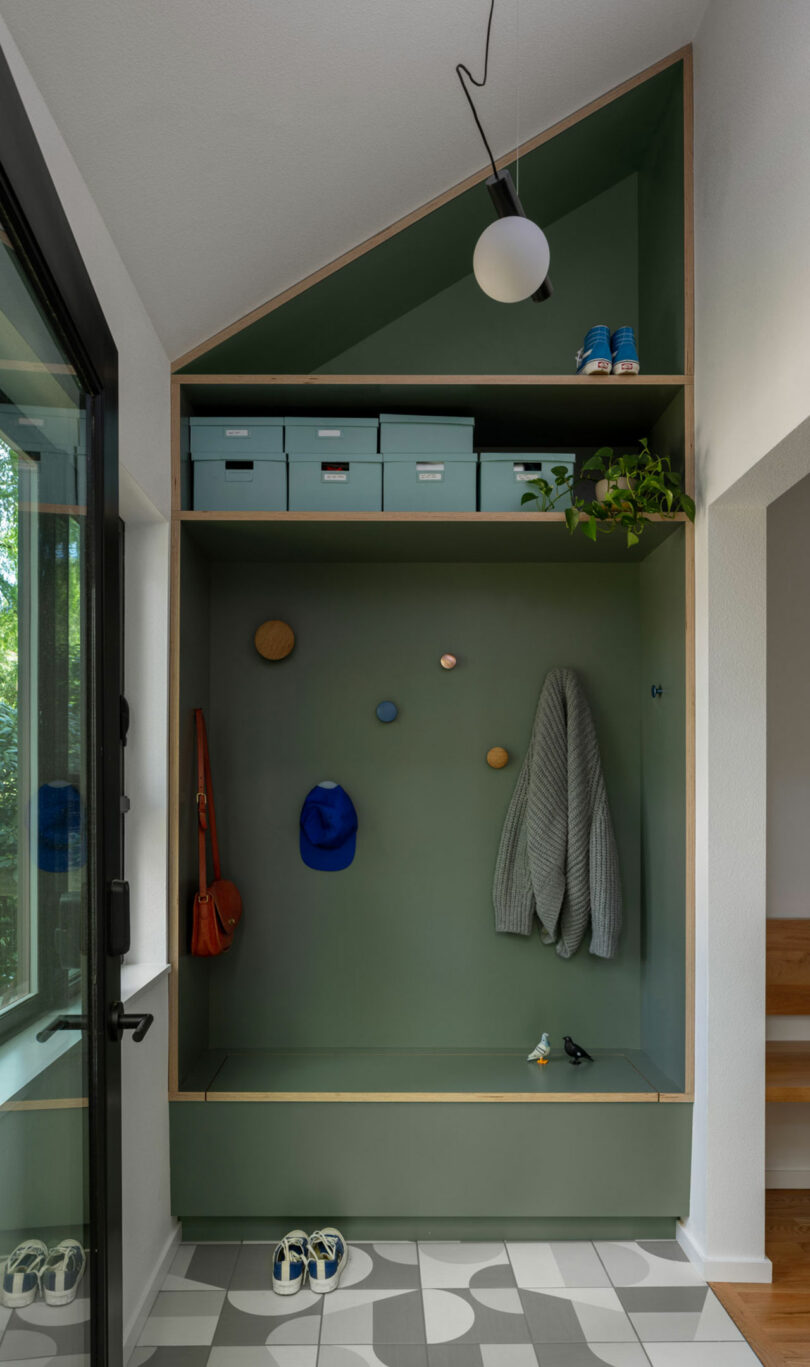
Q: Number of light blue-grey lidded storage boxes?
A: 7